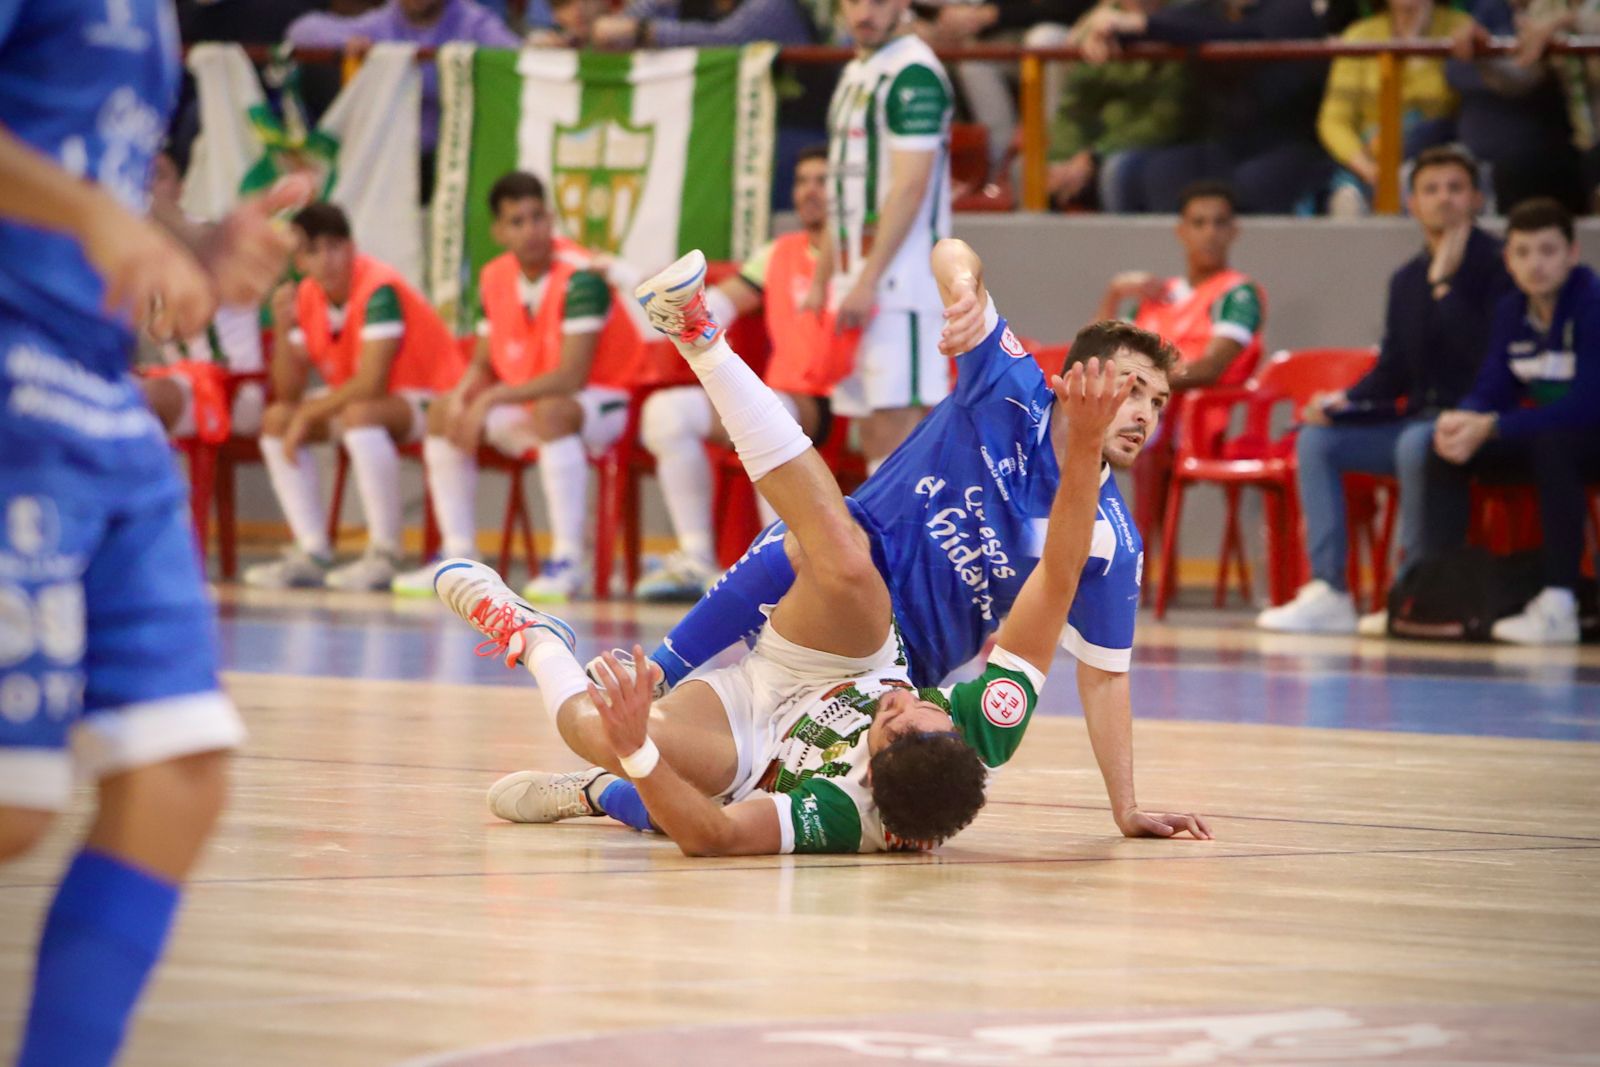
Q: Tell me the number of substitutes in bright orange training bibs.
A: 4